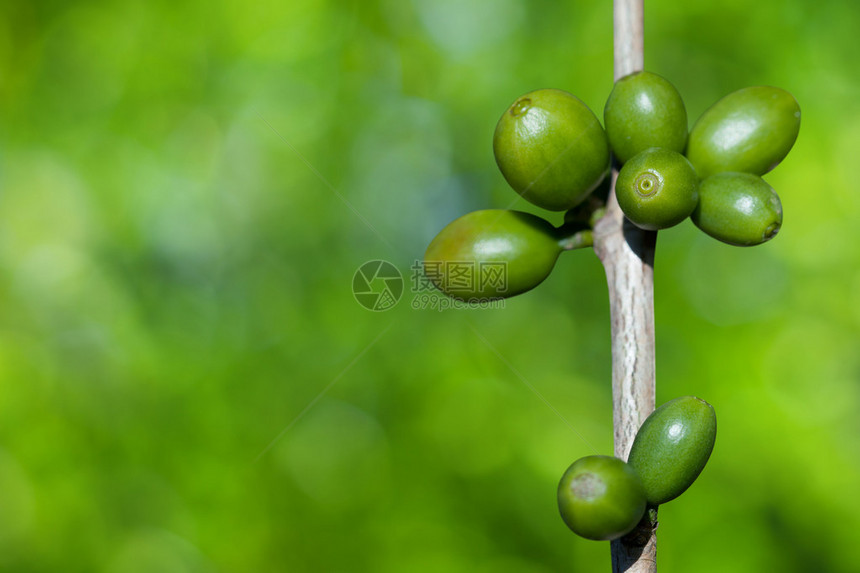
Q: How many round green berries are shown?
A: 8